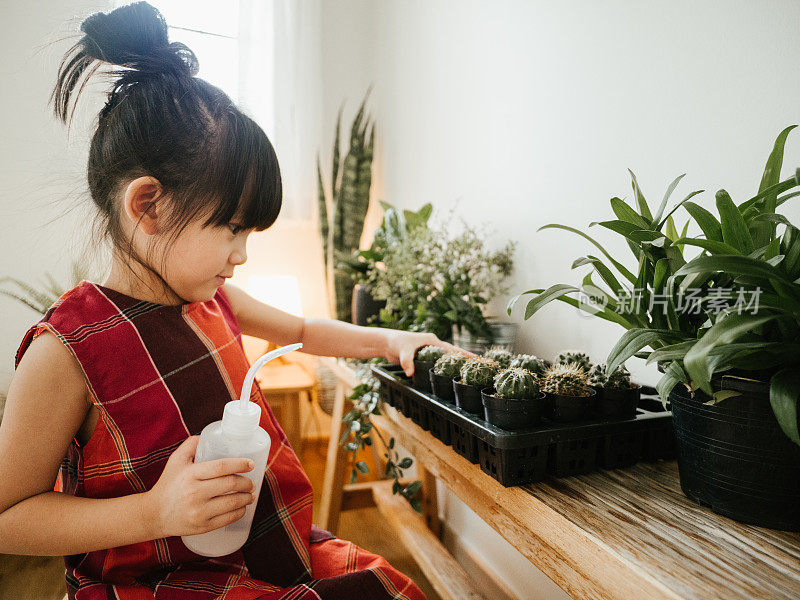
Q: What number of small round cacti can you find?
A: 9